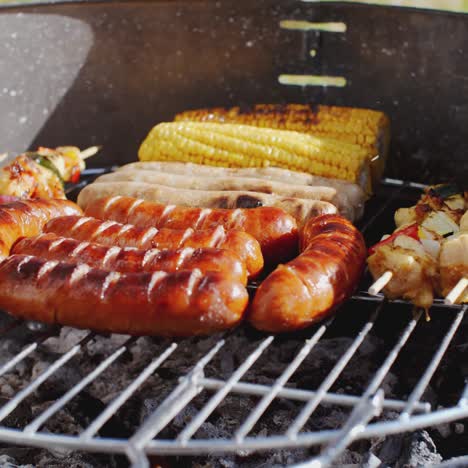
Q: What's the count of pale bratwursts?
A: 3